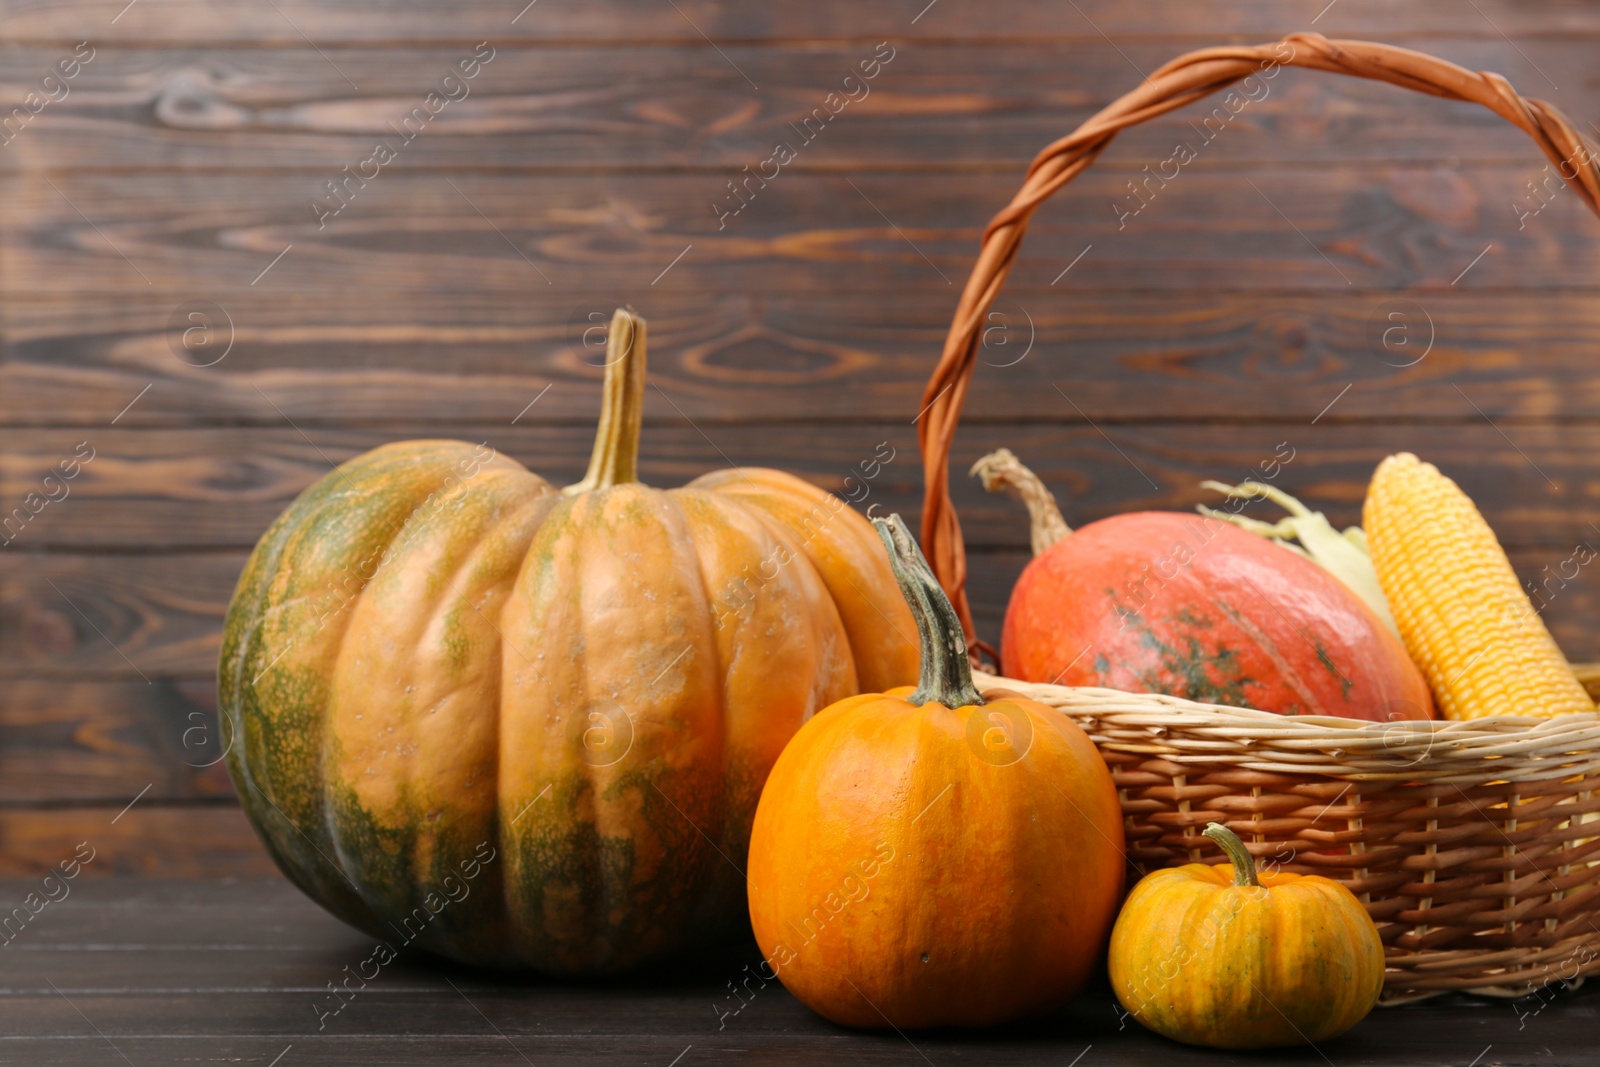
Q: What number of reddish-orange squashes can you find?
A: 1